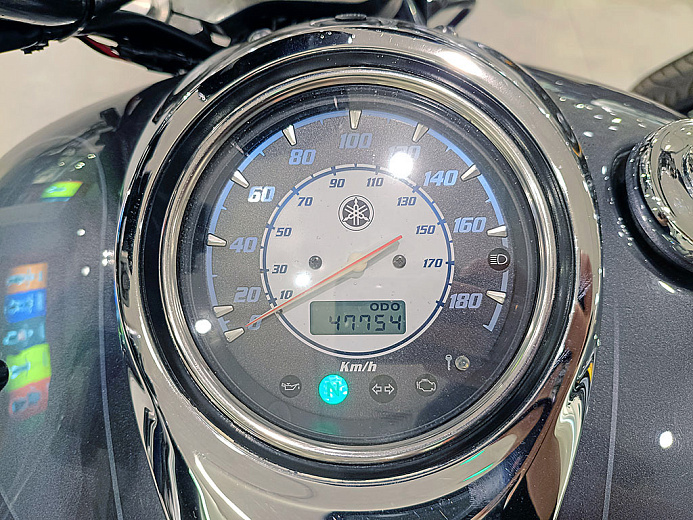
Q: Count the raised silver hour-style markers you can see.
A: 10